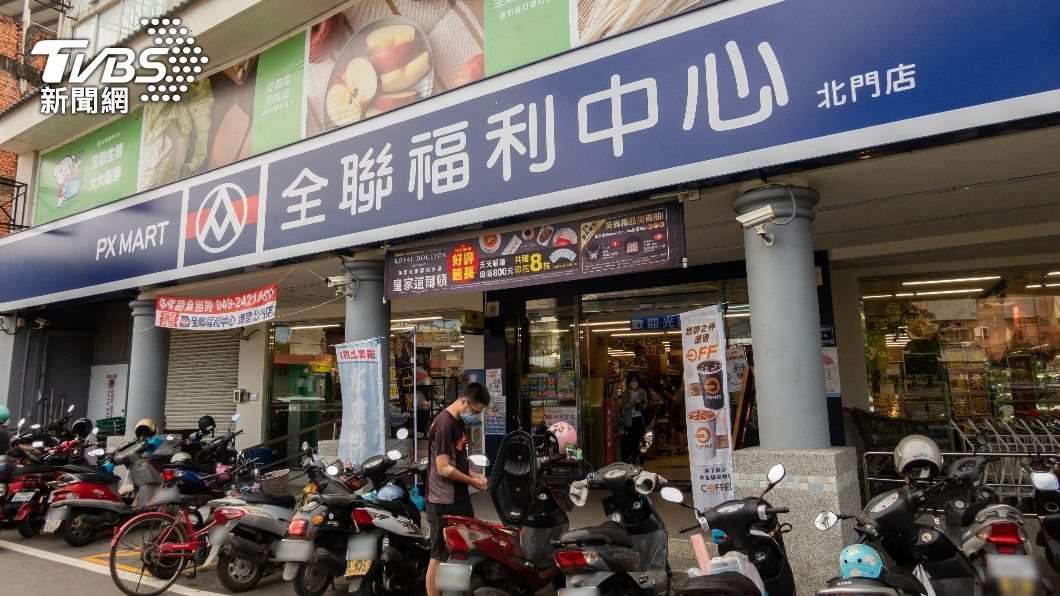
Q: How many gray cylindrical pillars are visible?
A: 3